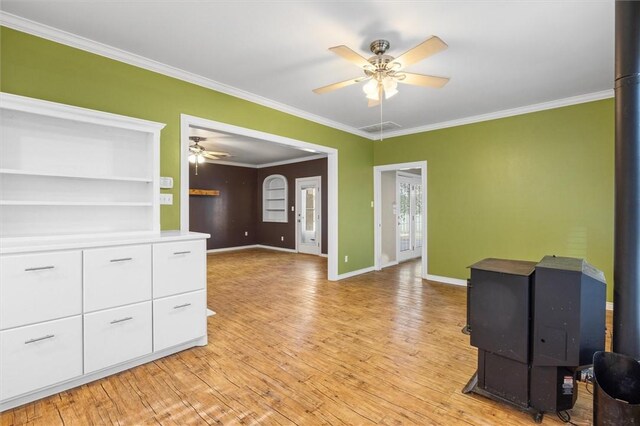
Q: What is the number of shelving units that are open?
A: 2